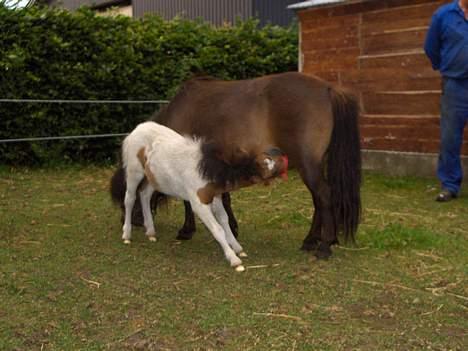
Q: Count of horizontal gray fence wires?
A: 2